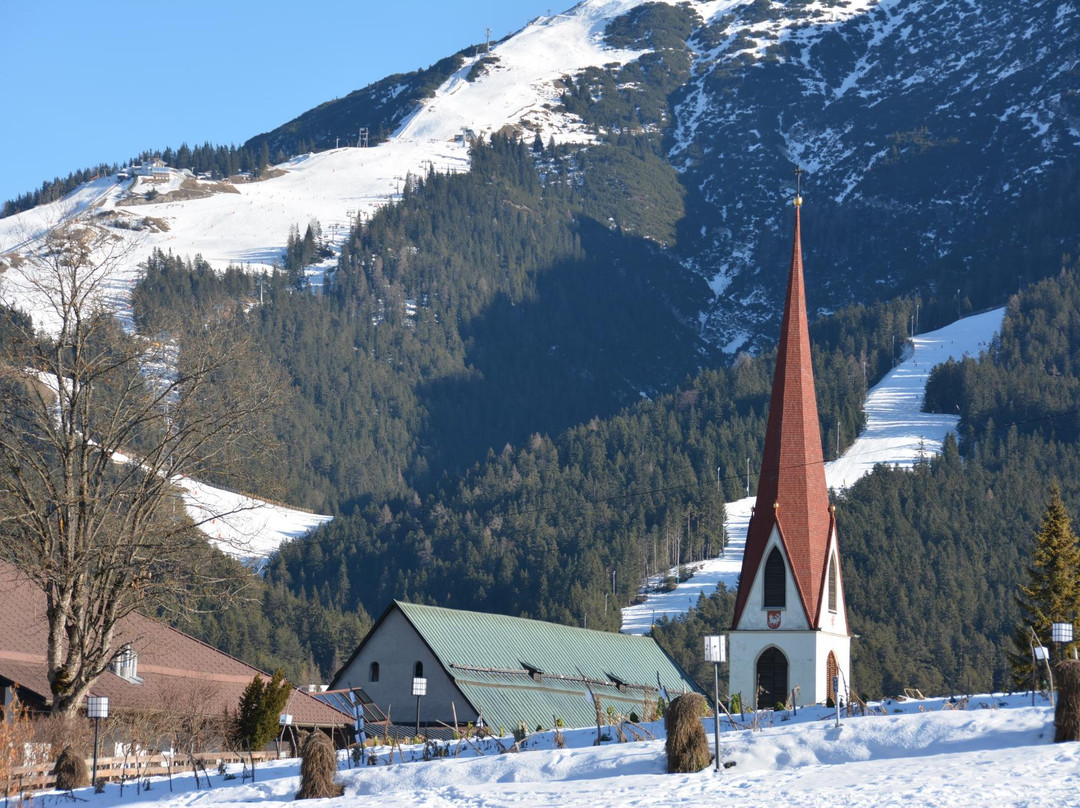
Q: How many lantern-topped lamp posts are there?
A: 4